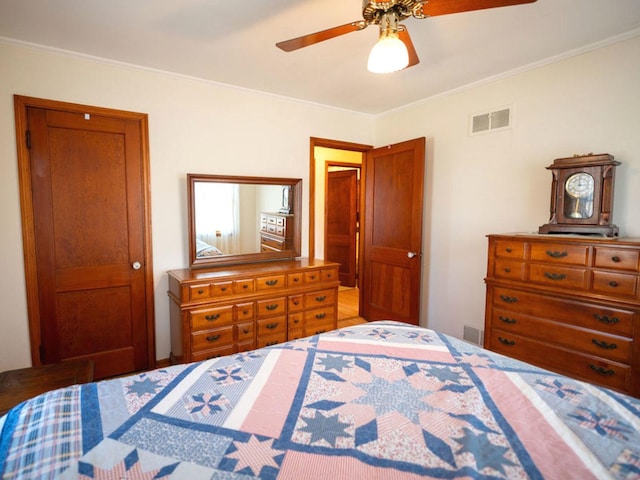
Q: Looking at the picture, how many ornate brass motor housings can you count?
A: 1